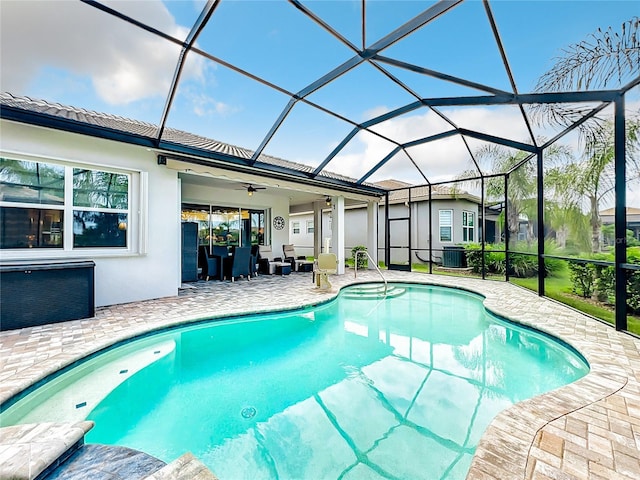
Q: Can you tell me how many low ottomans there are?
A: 2